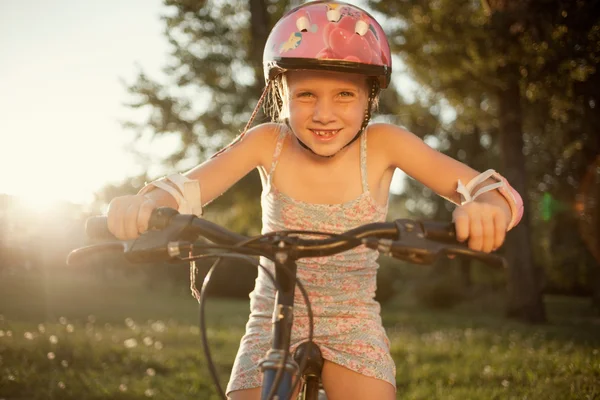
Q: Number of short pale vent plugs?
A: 3